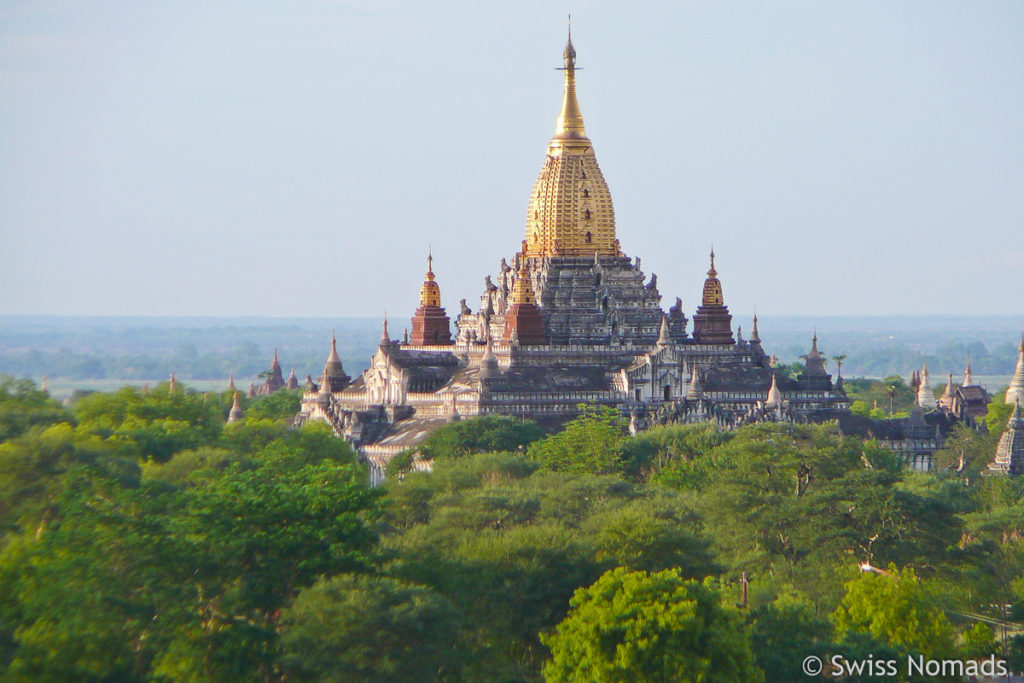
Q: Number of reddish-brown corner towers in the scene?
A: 3